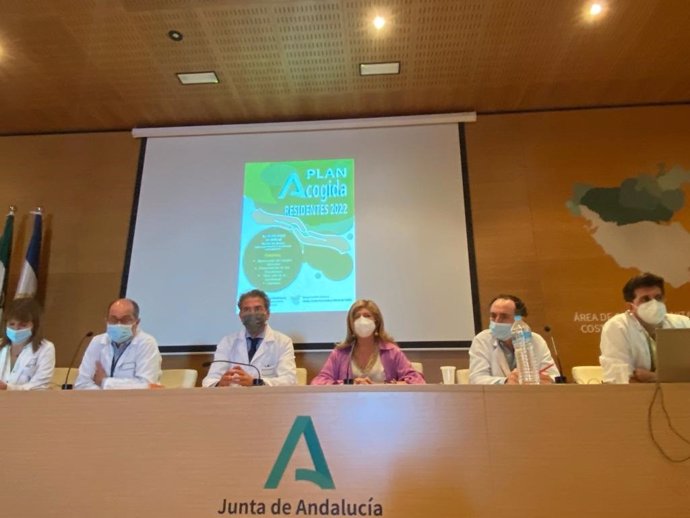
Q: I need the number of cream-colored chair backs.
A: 6